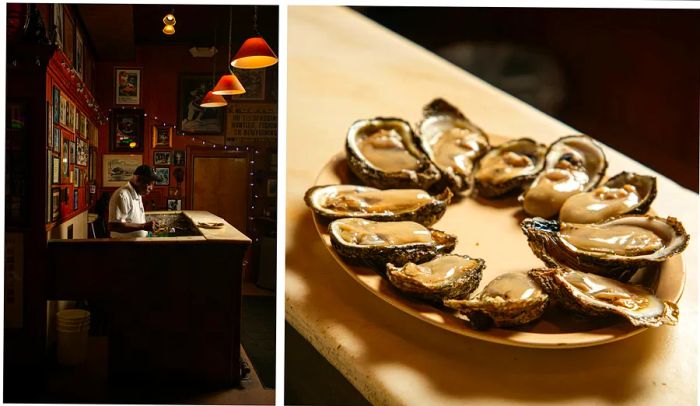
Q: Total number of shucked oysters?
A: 11